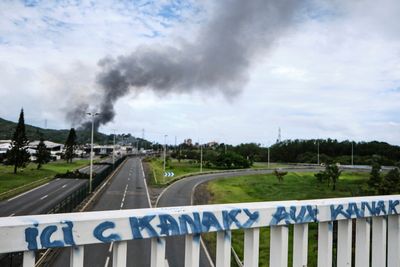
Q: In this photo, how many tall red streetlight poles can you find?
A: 0